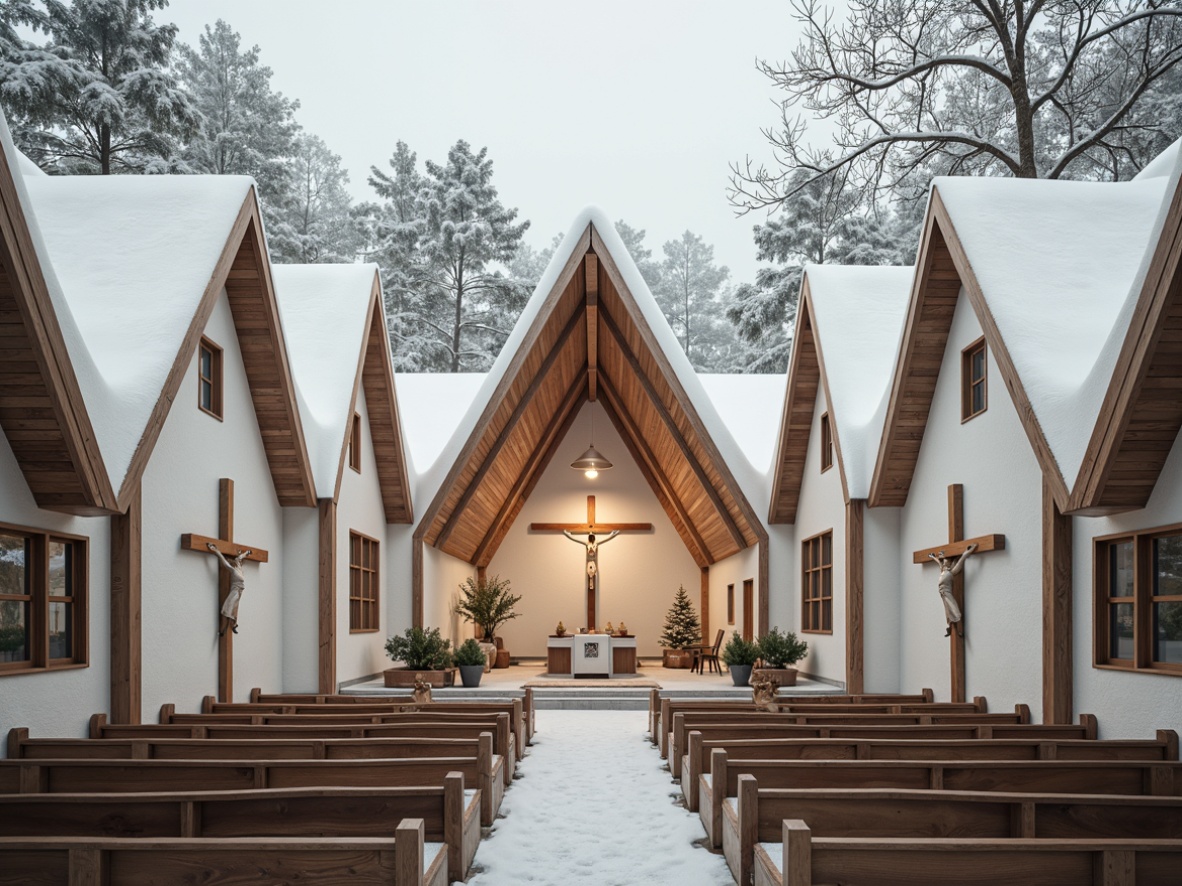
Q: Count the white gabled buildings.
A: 7